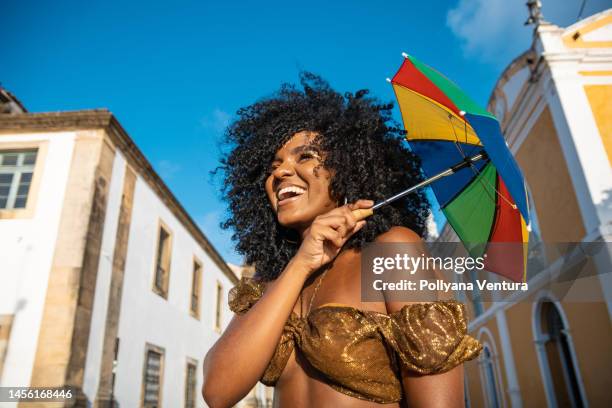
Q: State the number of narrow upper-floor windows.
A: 3